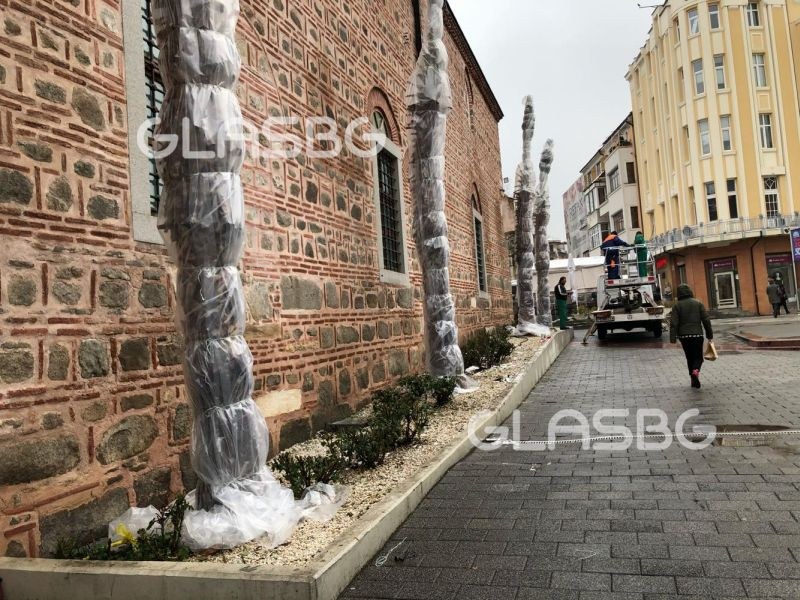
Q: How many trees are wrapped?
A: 4